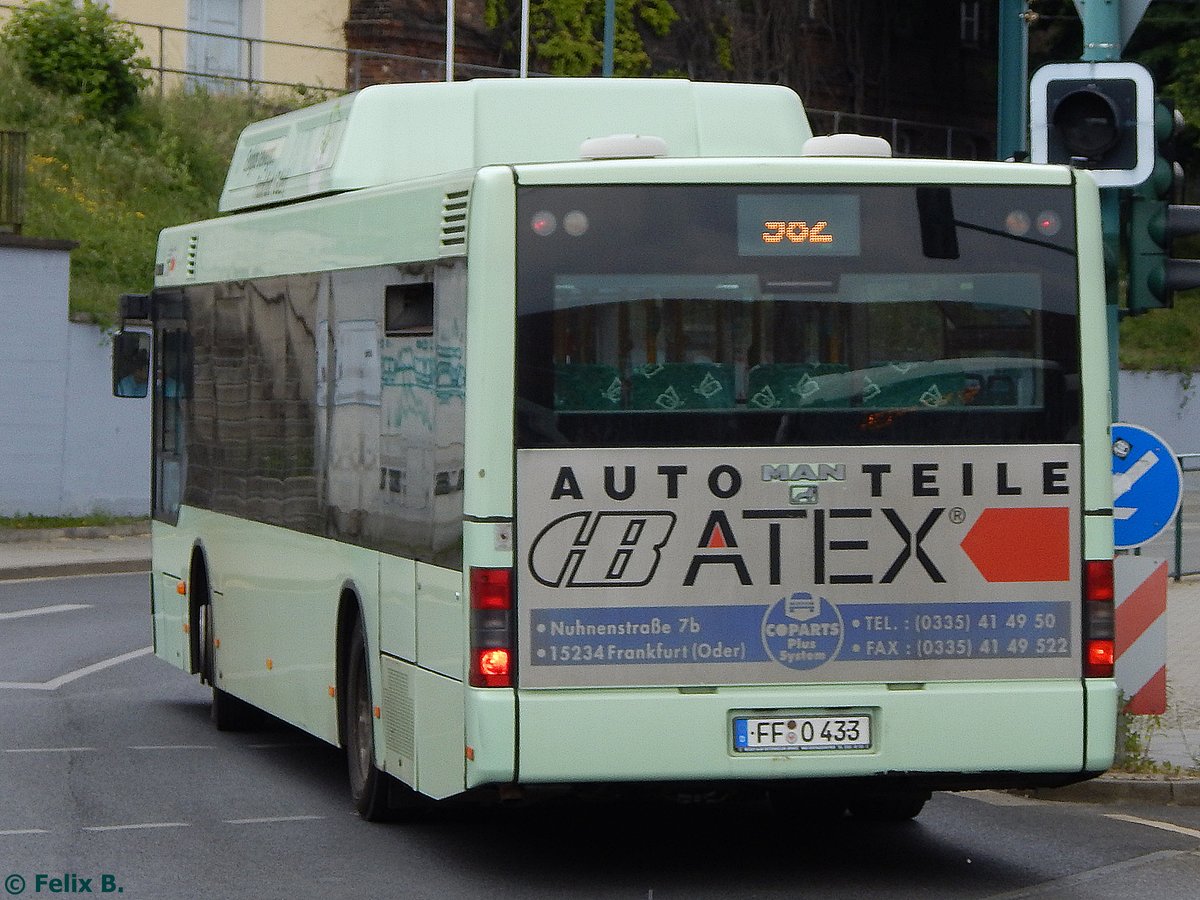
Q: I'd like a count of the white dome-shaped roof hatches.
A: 2